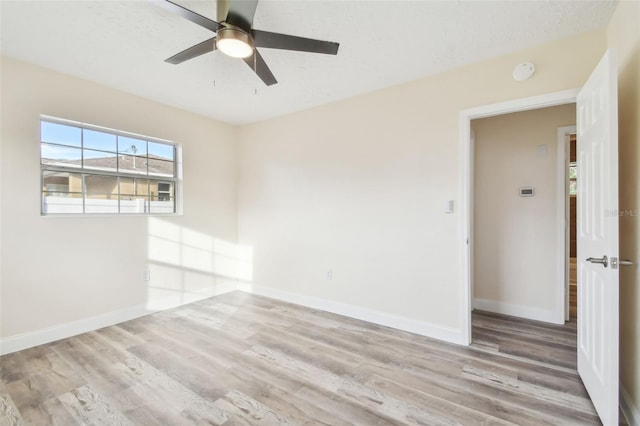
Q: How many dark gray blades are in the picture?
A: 5